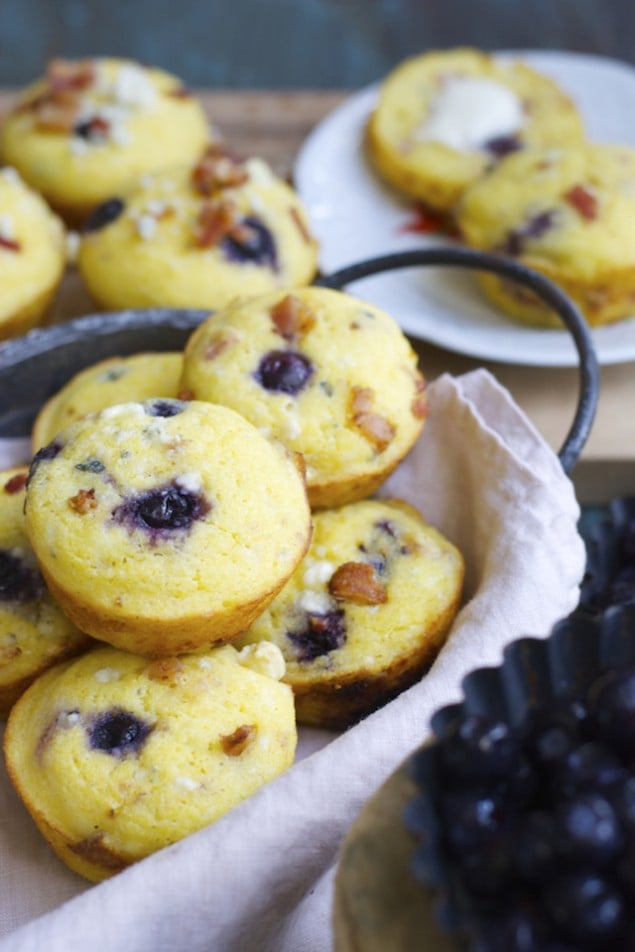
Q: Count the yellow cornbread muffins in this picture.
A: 11